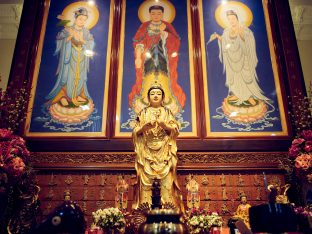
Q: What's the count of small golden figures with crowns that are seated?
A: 2